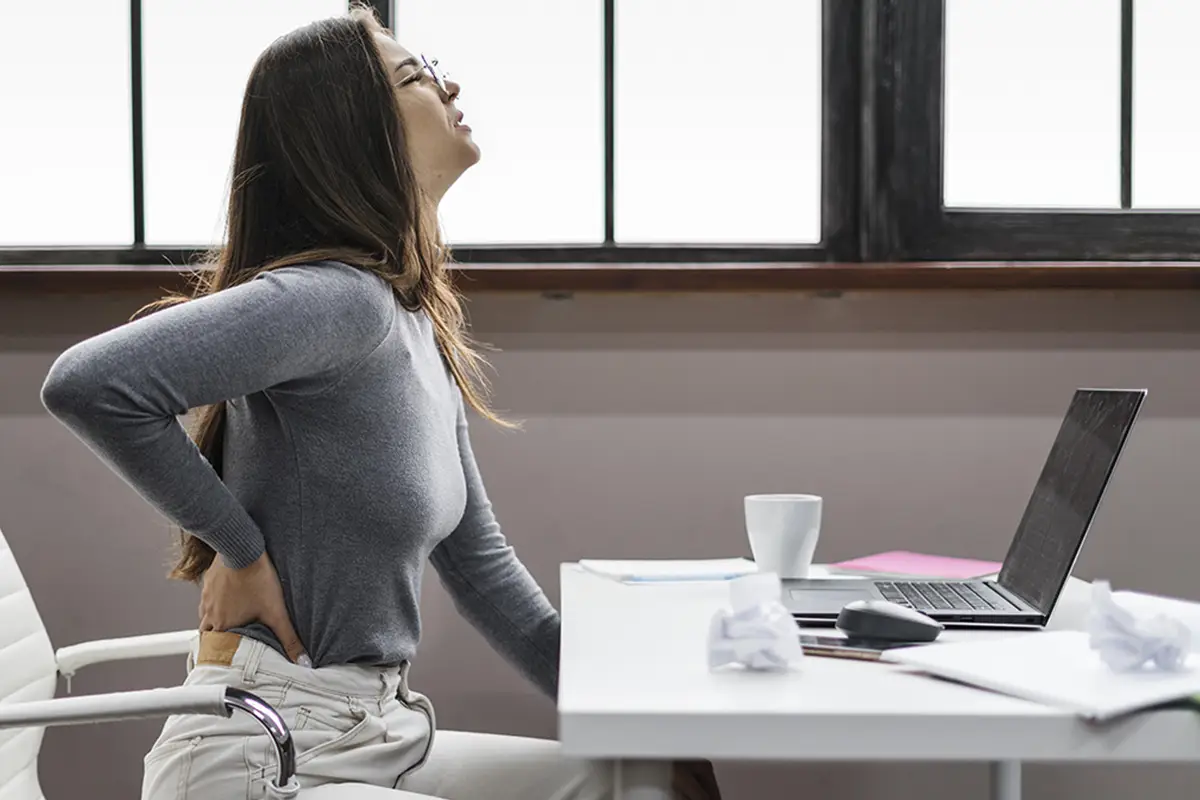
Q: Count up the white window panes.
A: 6